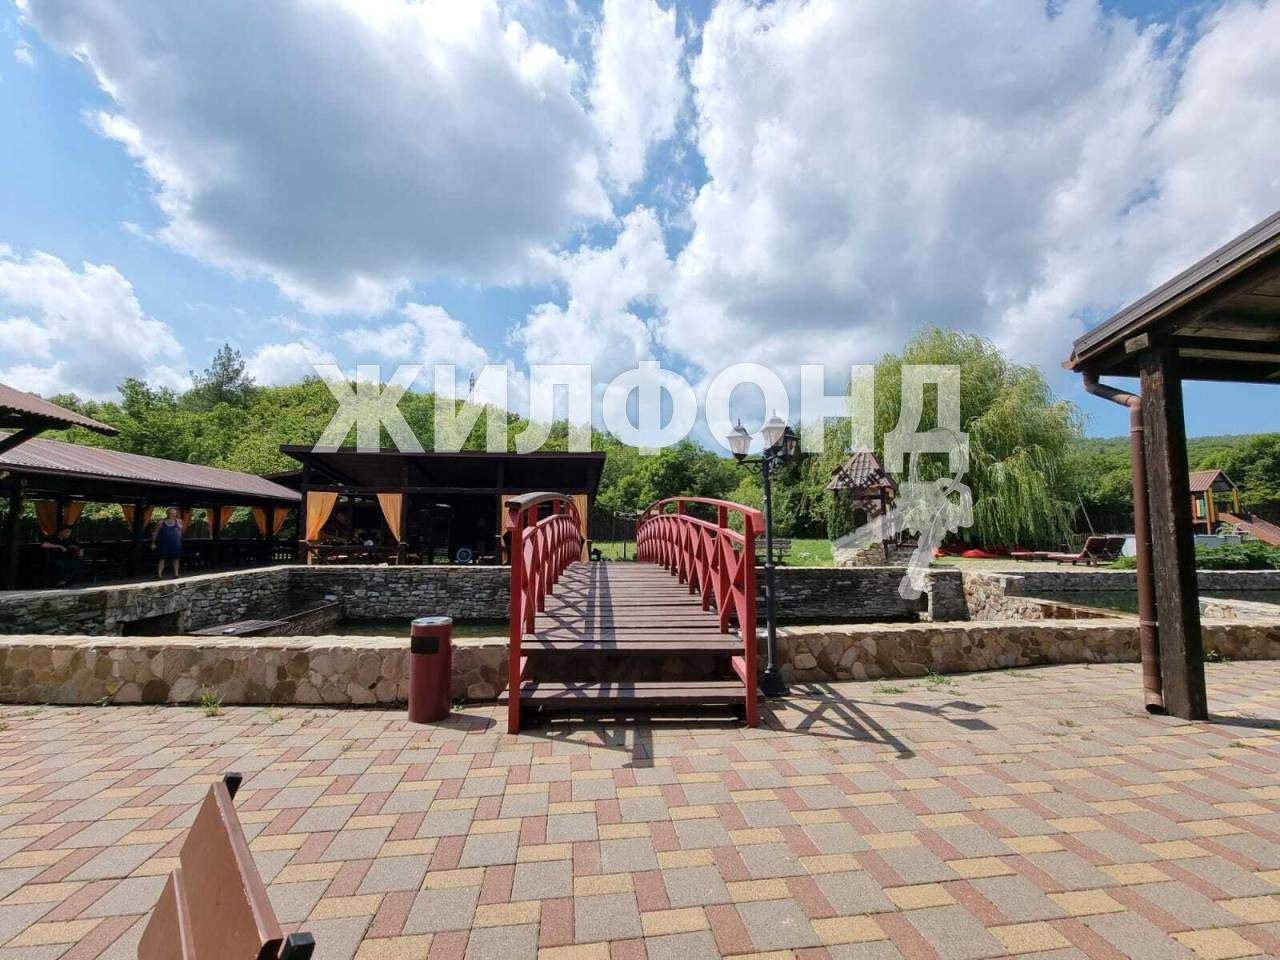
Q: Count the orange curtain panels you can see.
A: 13